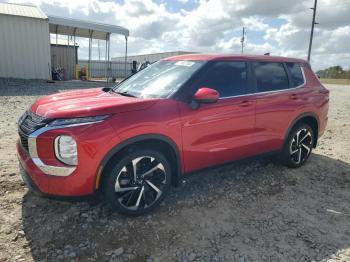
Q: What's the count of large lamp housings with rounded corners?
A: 1